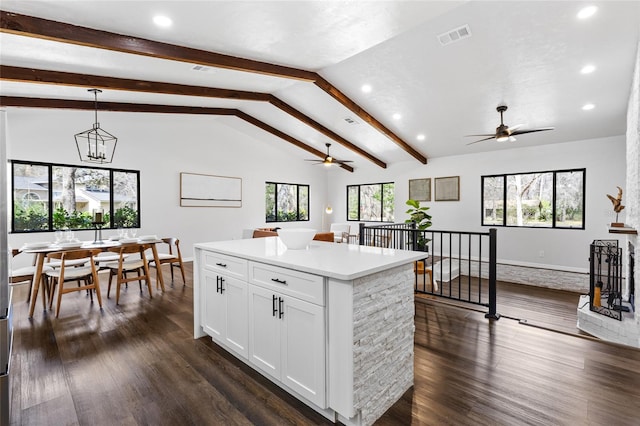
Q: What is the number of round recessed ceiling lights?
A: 7